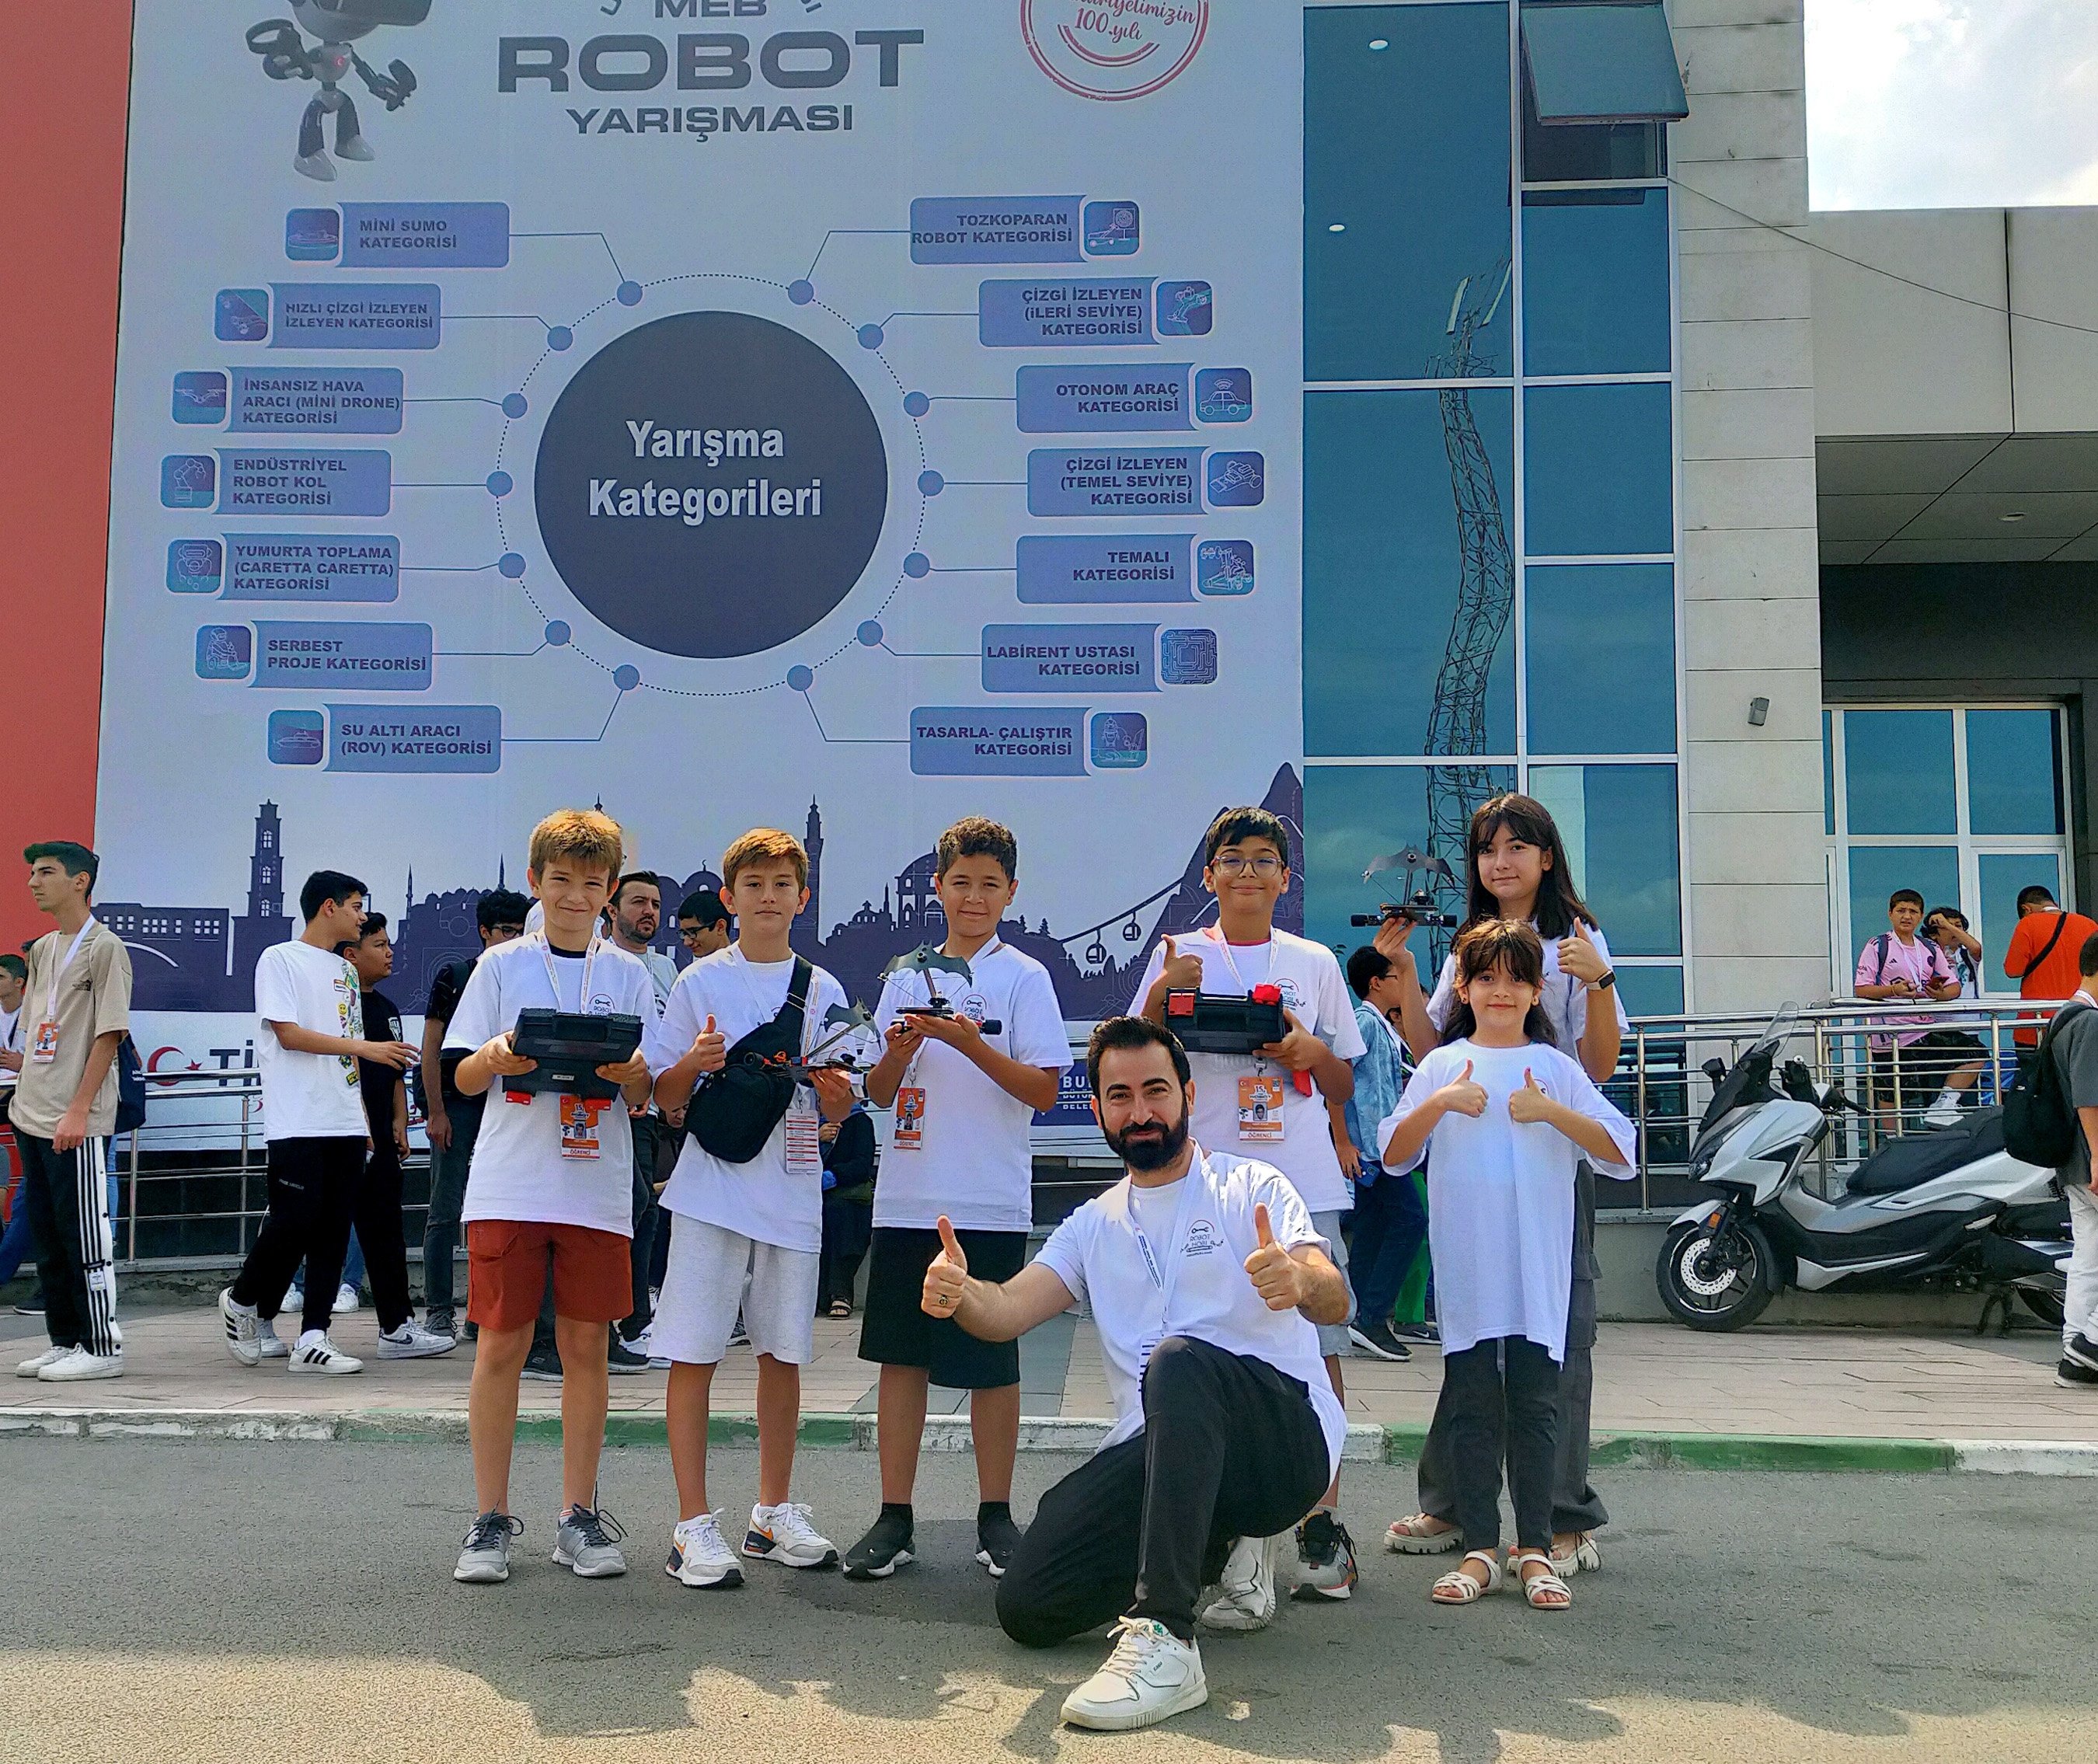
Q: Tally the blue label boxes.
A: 14